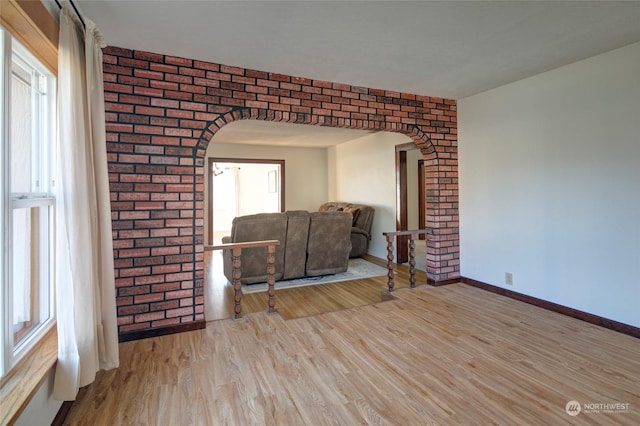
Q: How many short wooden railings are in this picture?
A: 2